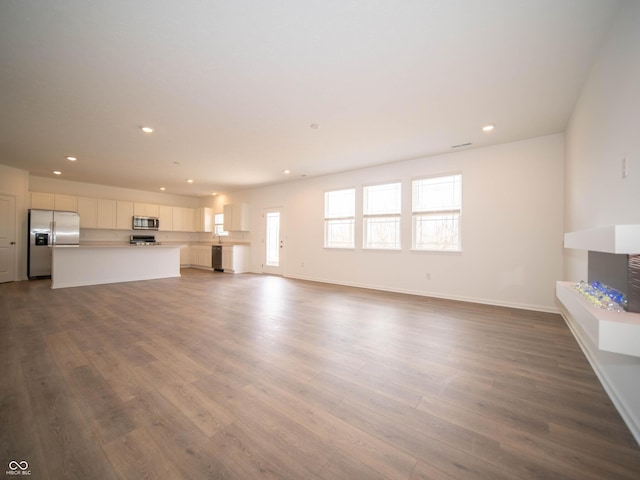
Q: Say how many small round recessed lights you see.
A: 8